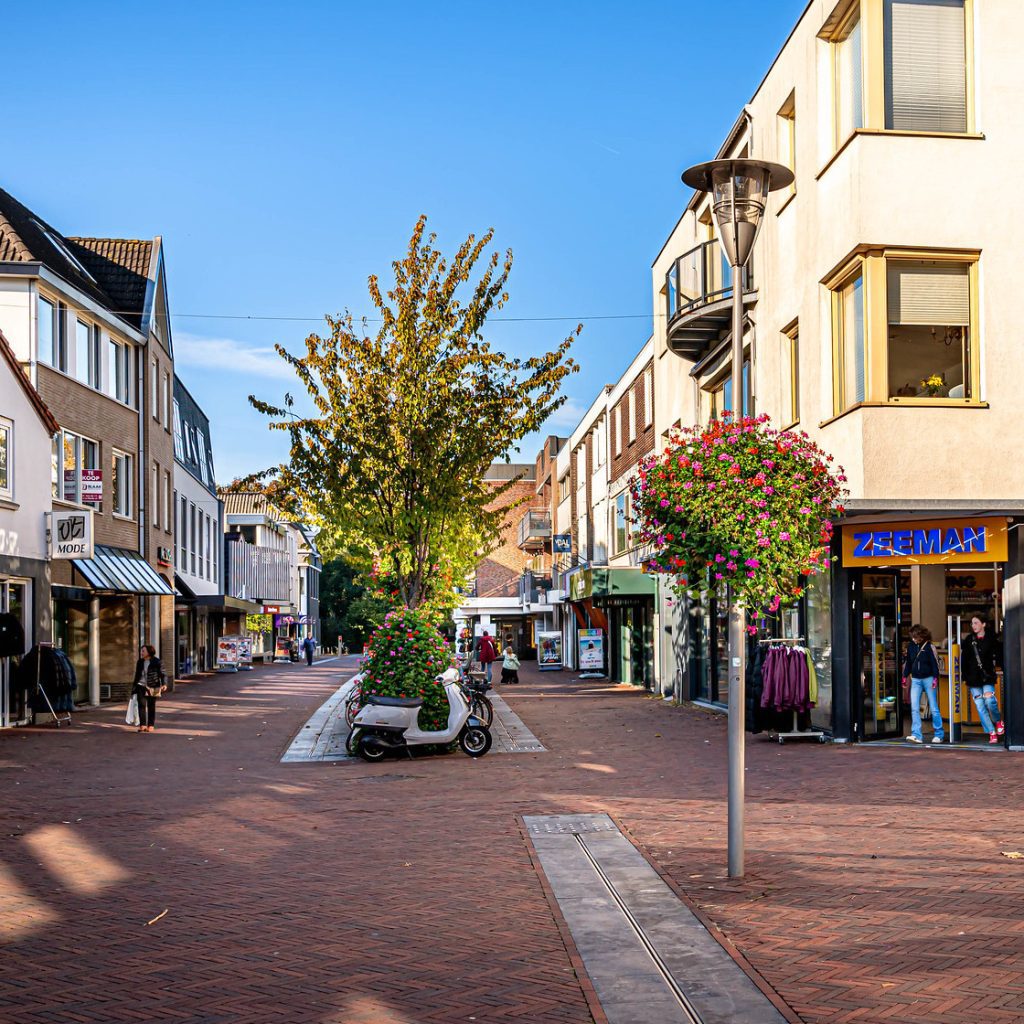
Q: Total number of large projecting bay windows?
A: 2